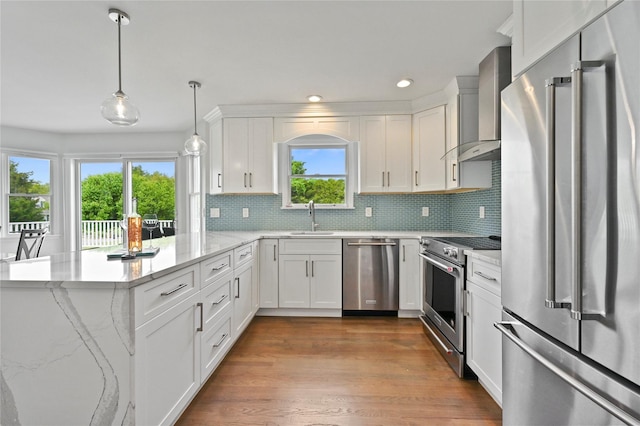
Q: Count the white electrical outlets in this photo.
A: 5